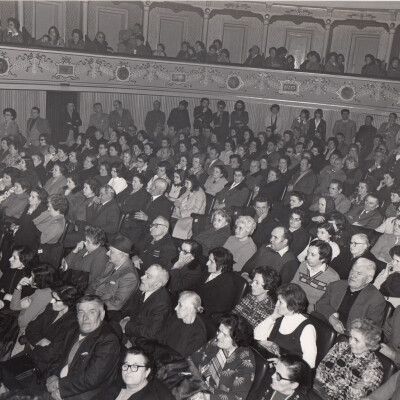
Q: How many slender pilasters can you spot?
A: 7